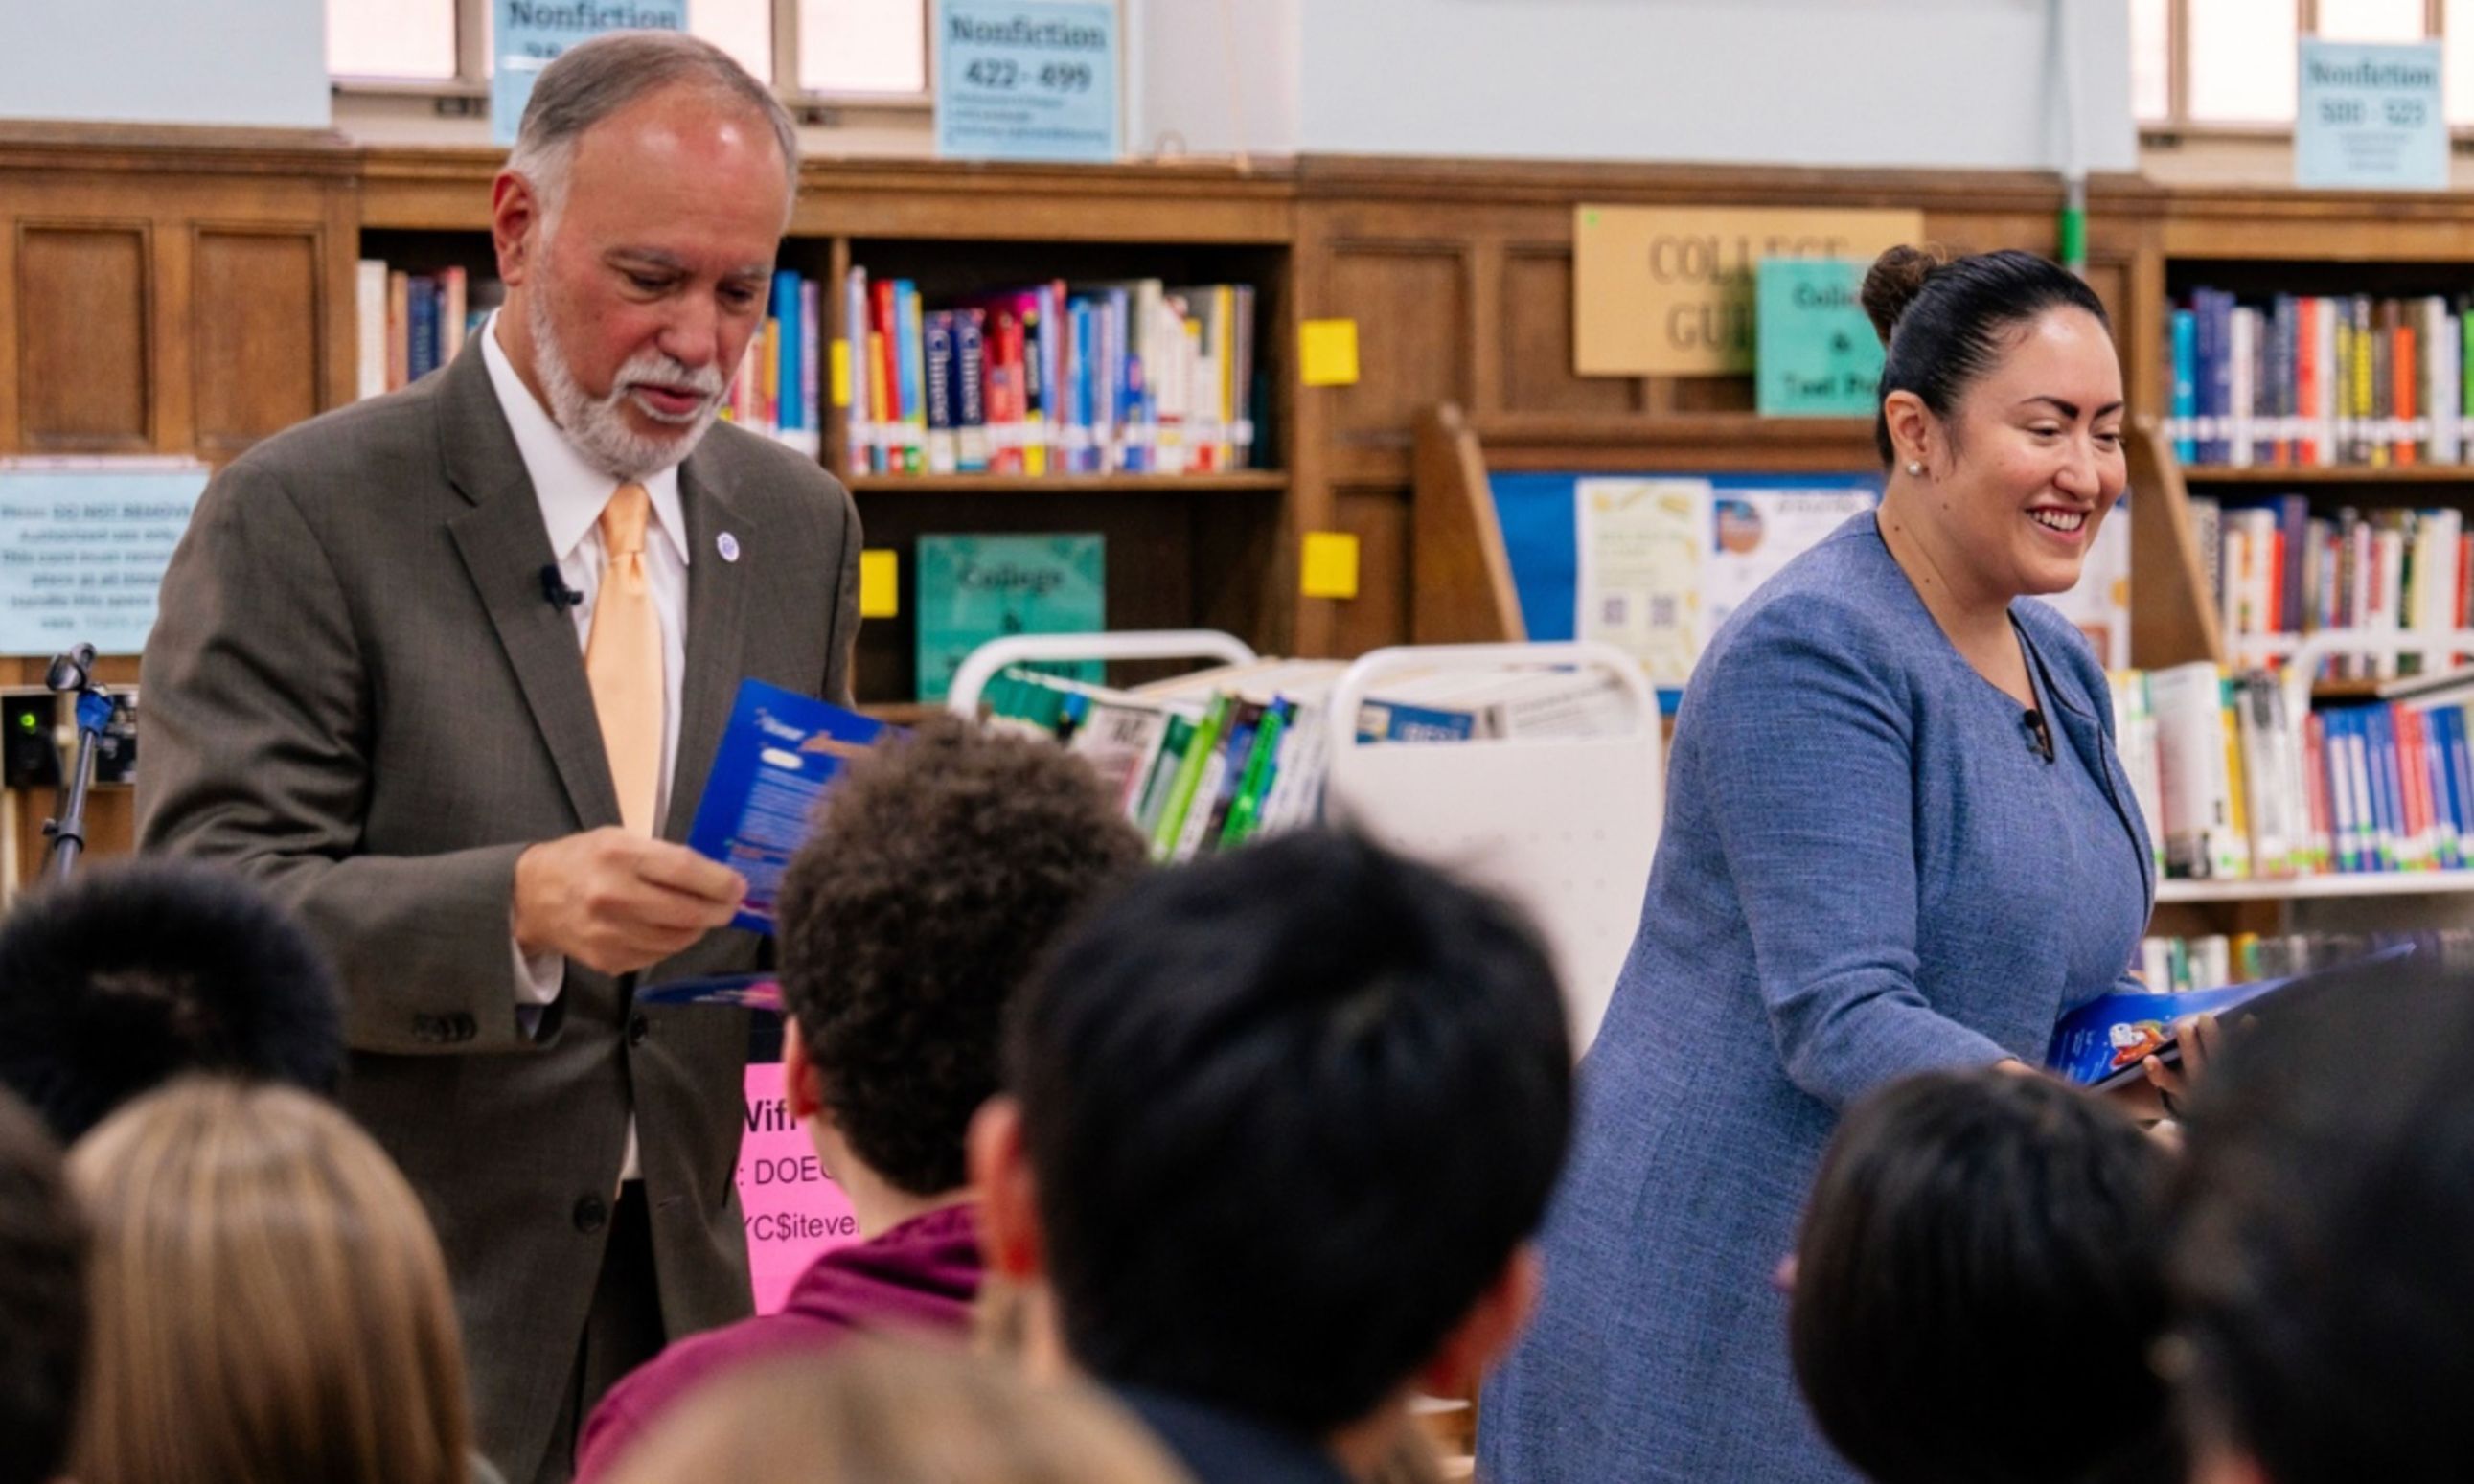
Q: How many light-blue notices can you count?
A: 4